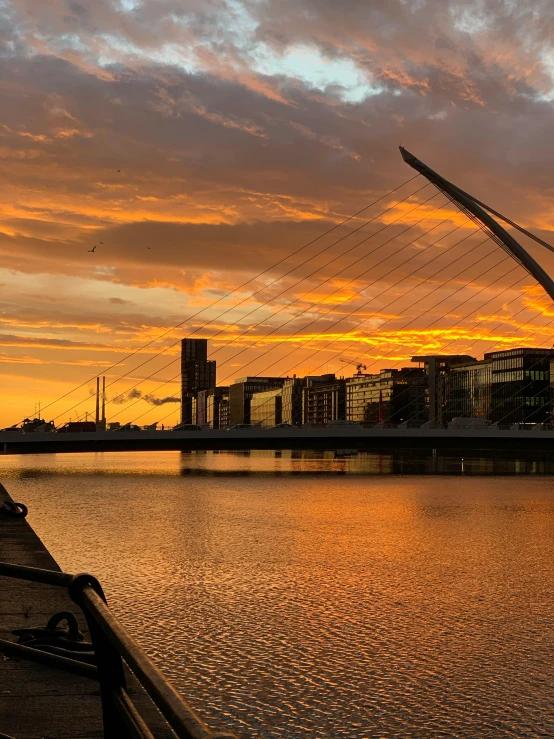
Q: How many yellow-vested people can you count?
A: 0